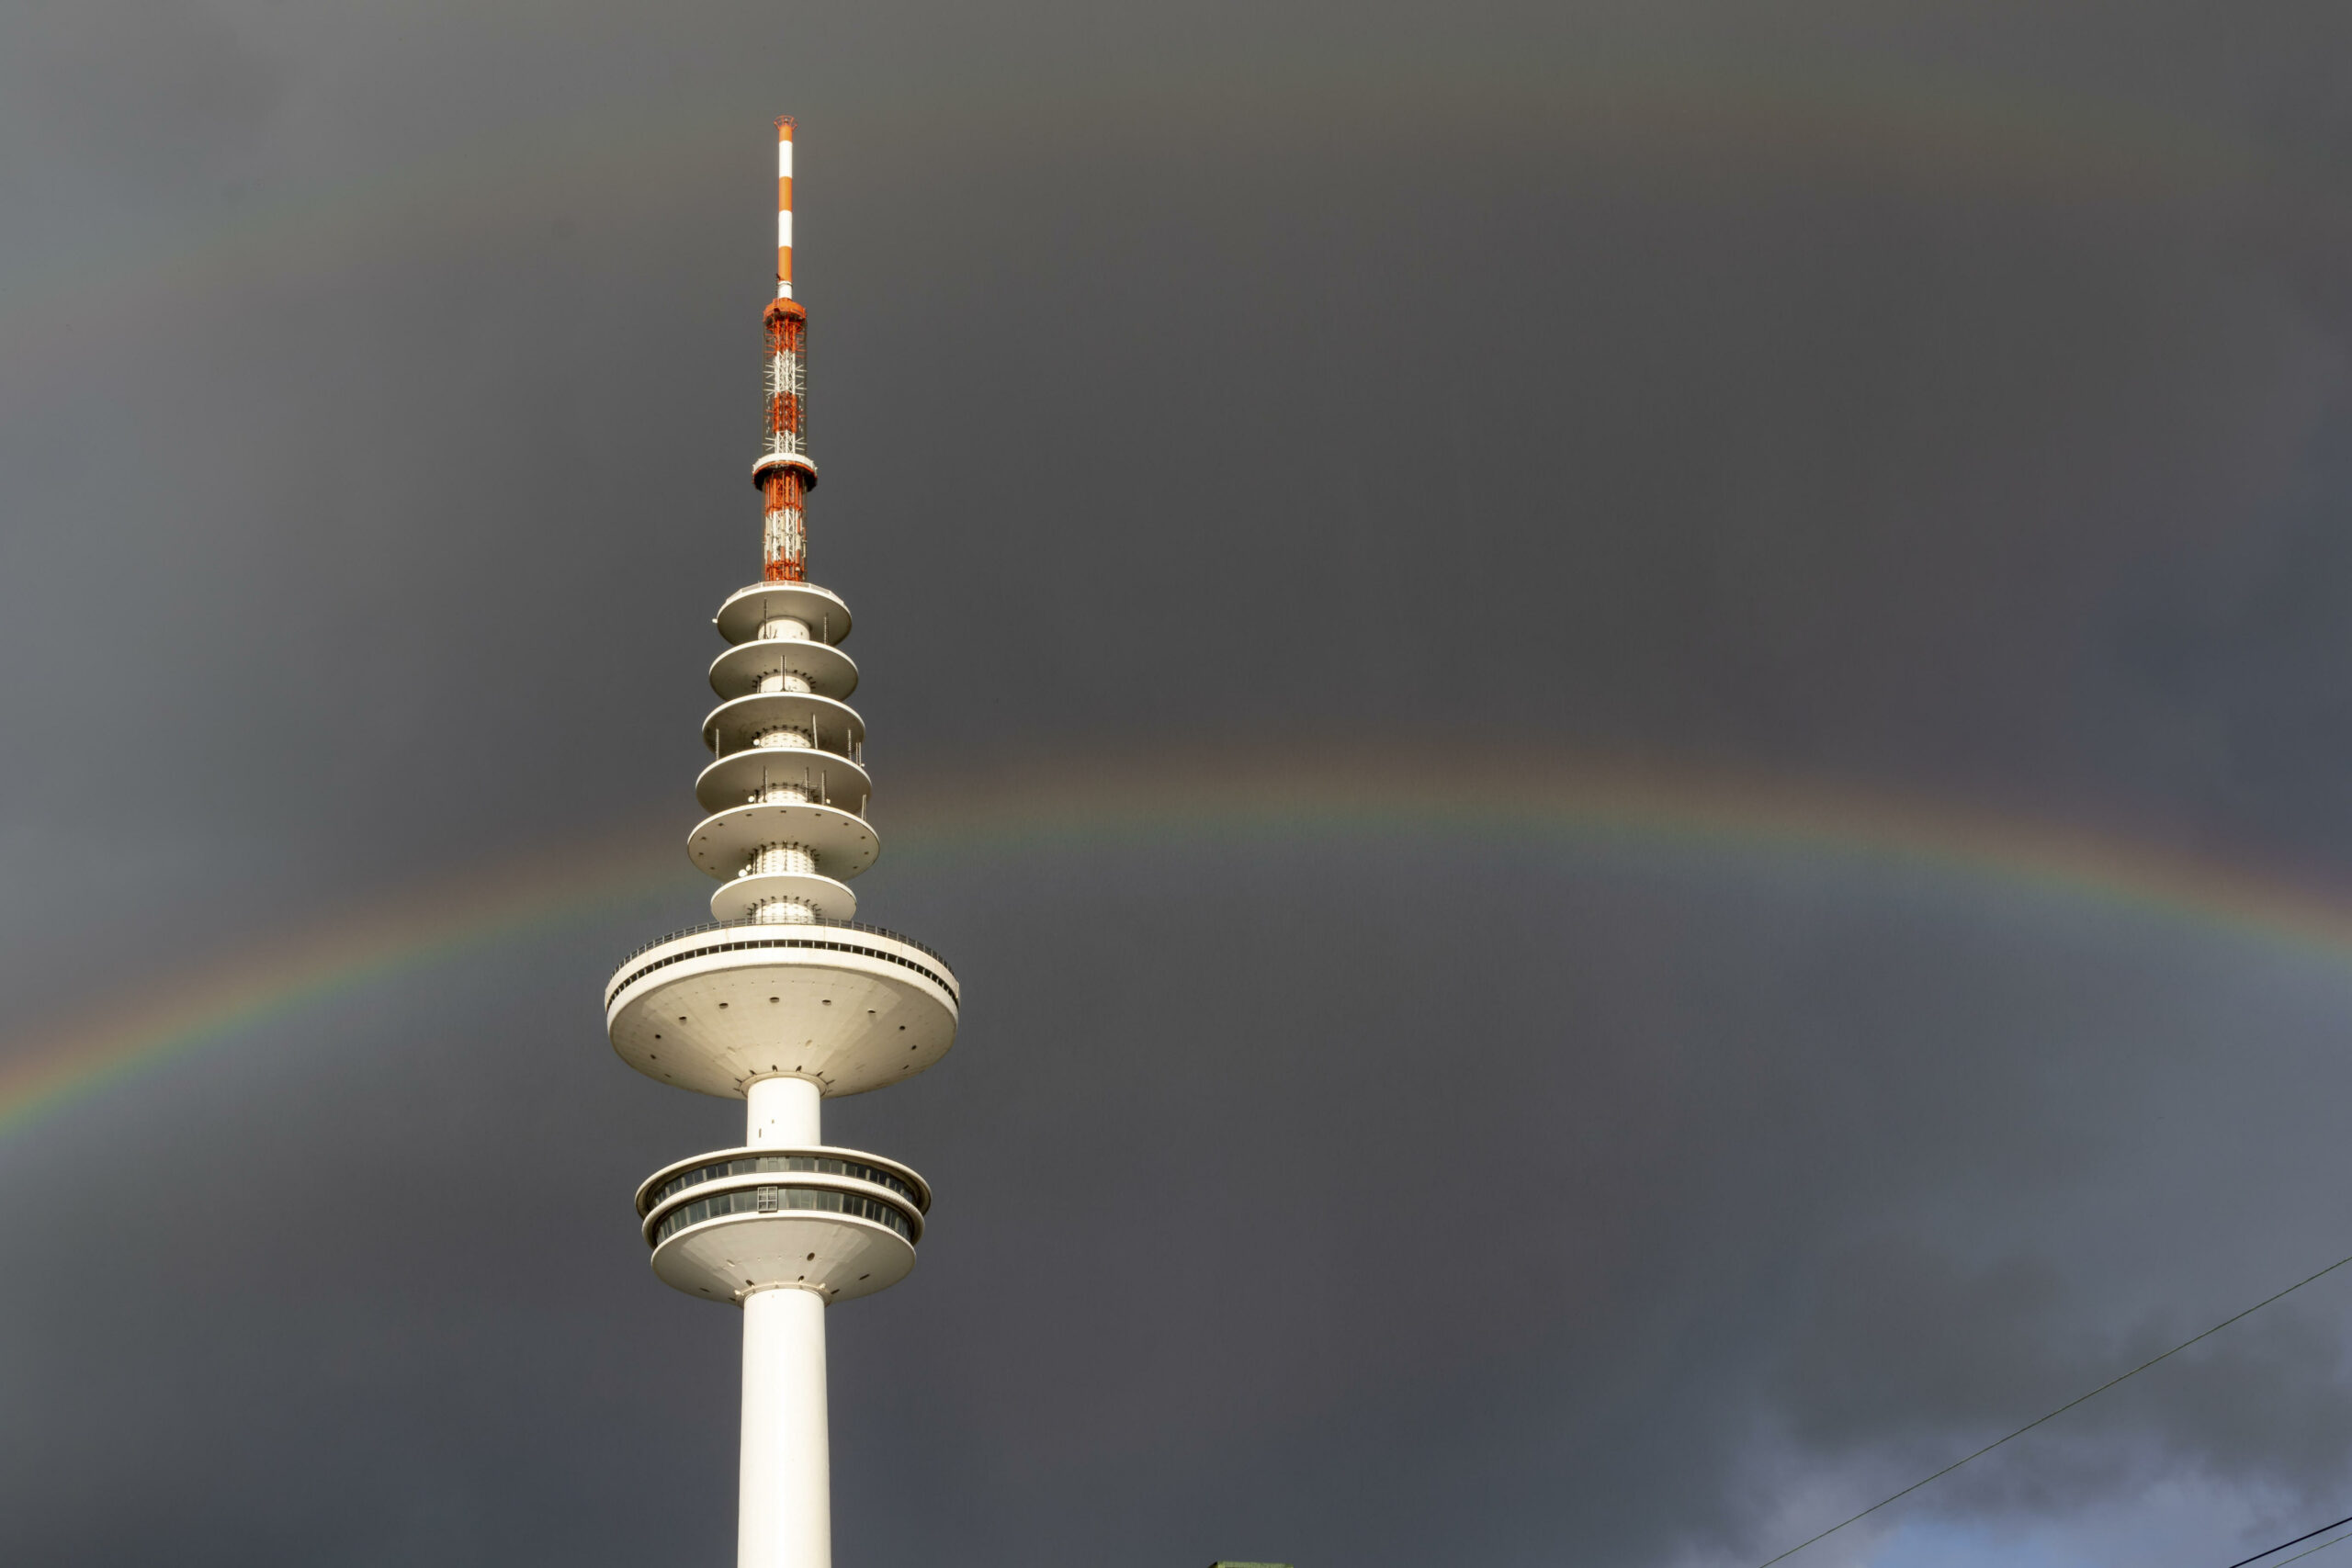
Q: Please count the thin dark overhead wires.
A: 3